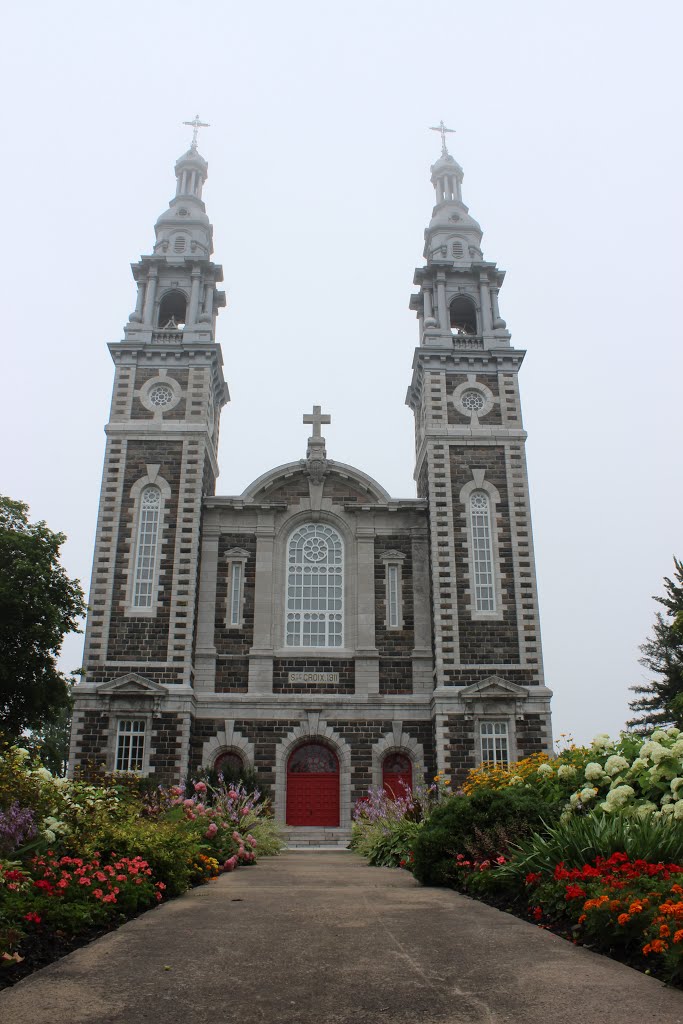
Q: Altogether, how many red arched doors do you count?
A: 3